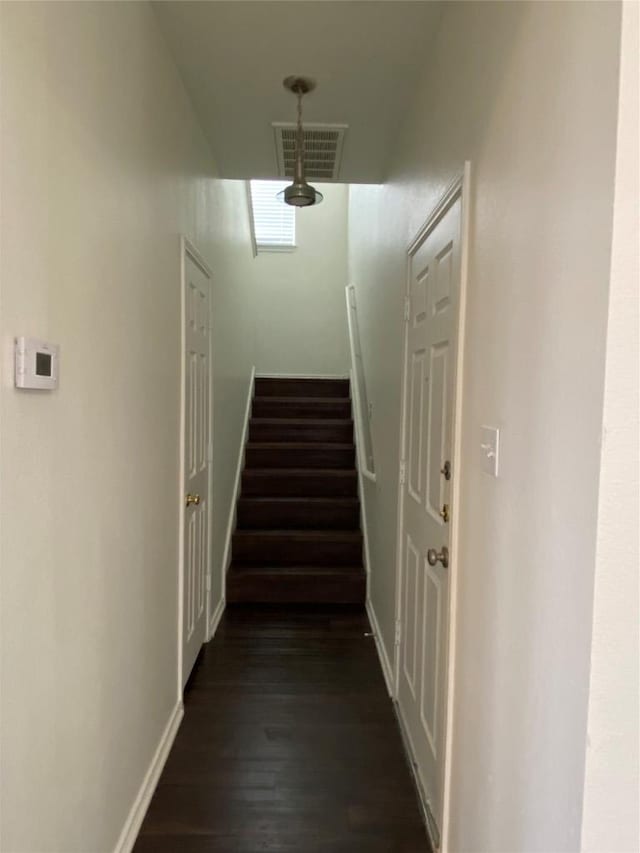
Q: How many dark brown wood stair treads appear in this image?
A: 8